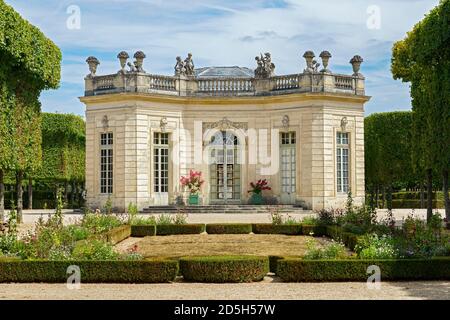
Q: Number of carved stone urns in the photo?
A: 6